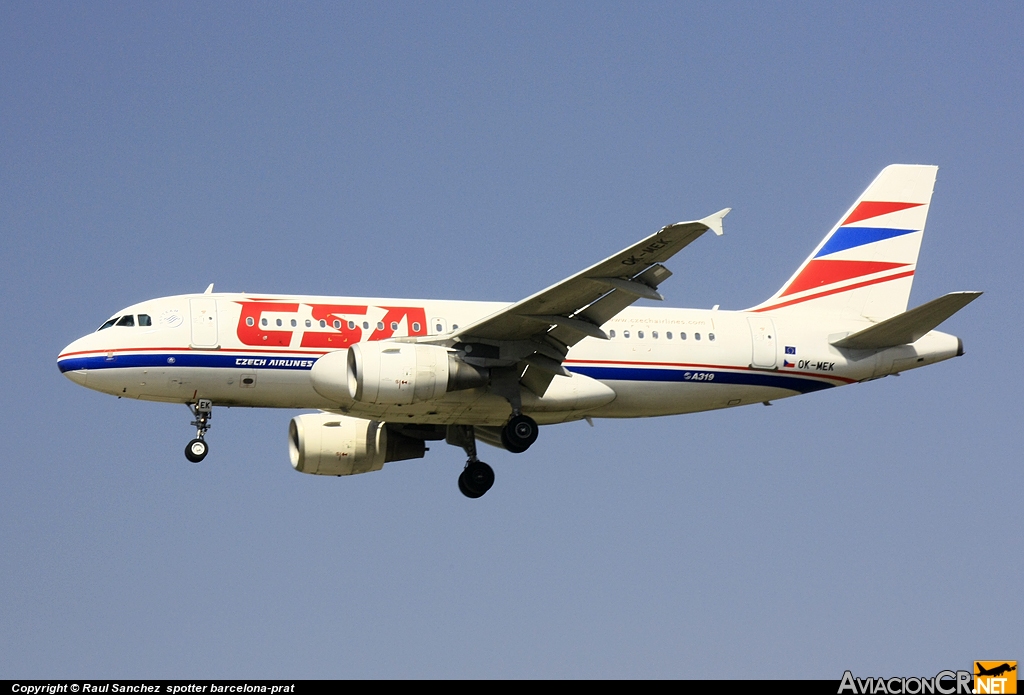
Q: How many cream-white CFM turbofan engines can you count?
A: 2